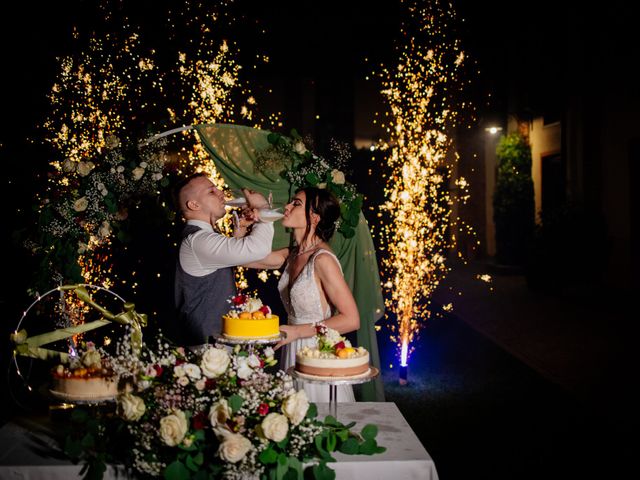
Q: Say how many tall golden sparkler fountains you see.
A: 3